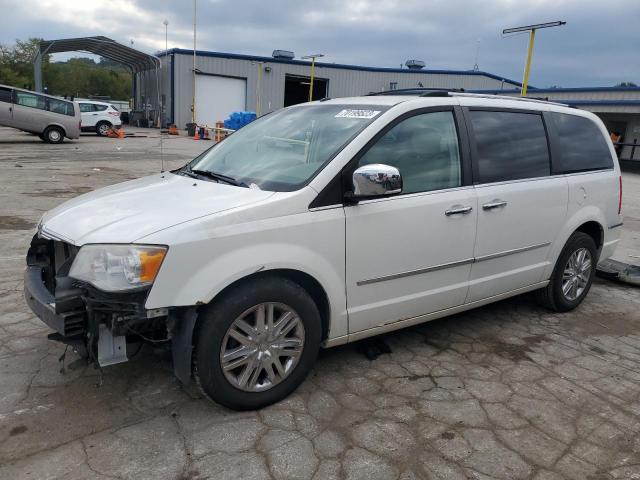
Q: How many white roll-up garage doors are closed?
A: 1